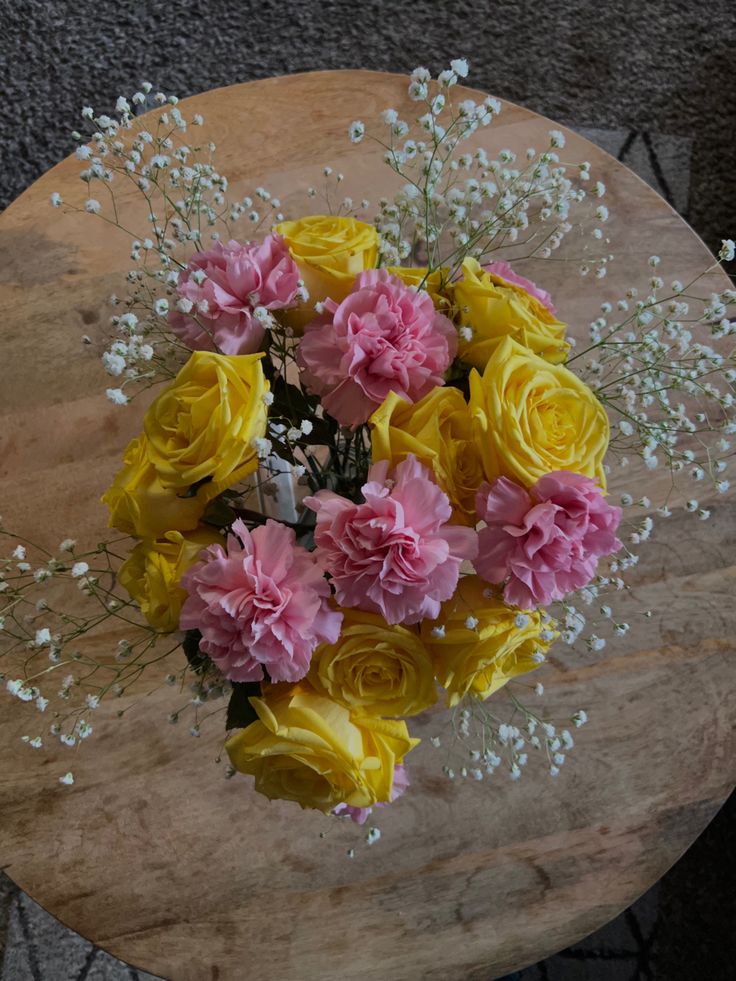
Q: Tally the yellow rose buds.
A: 11